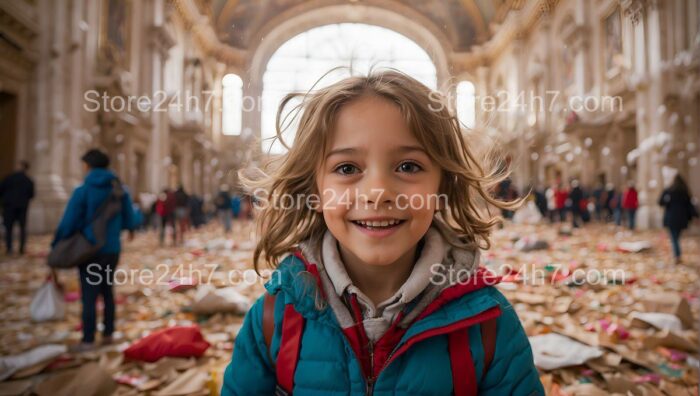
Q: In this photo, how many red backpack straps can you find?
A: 2